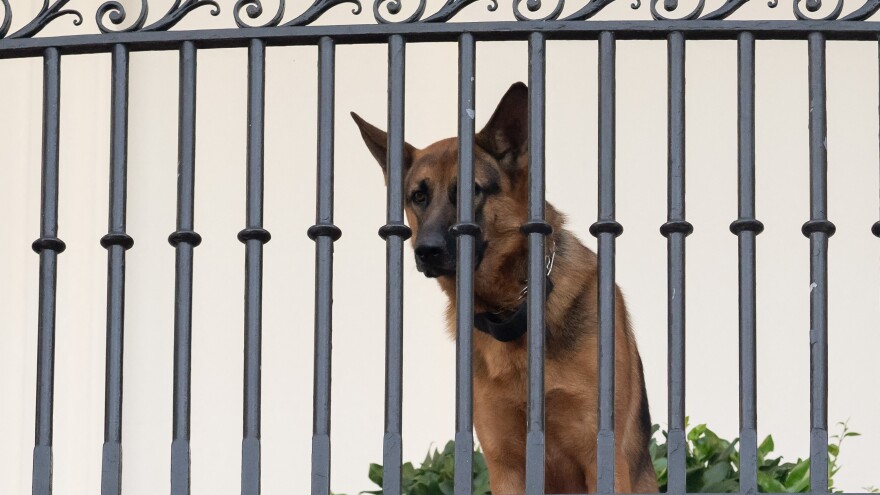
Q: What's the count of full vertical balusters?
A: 12